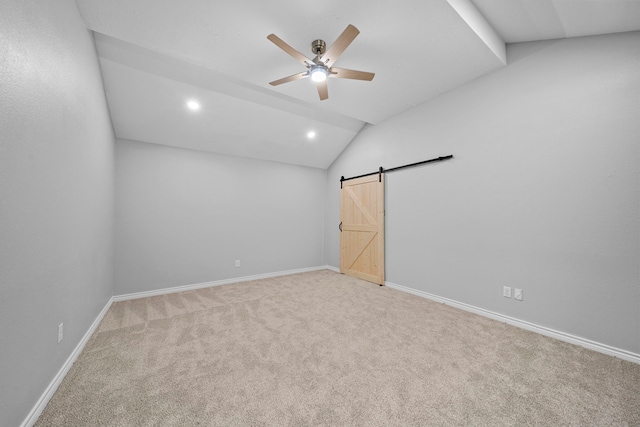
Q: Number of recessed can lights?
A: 2